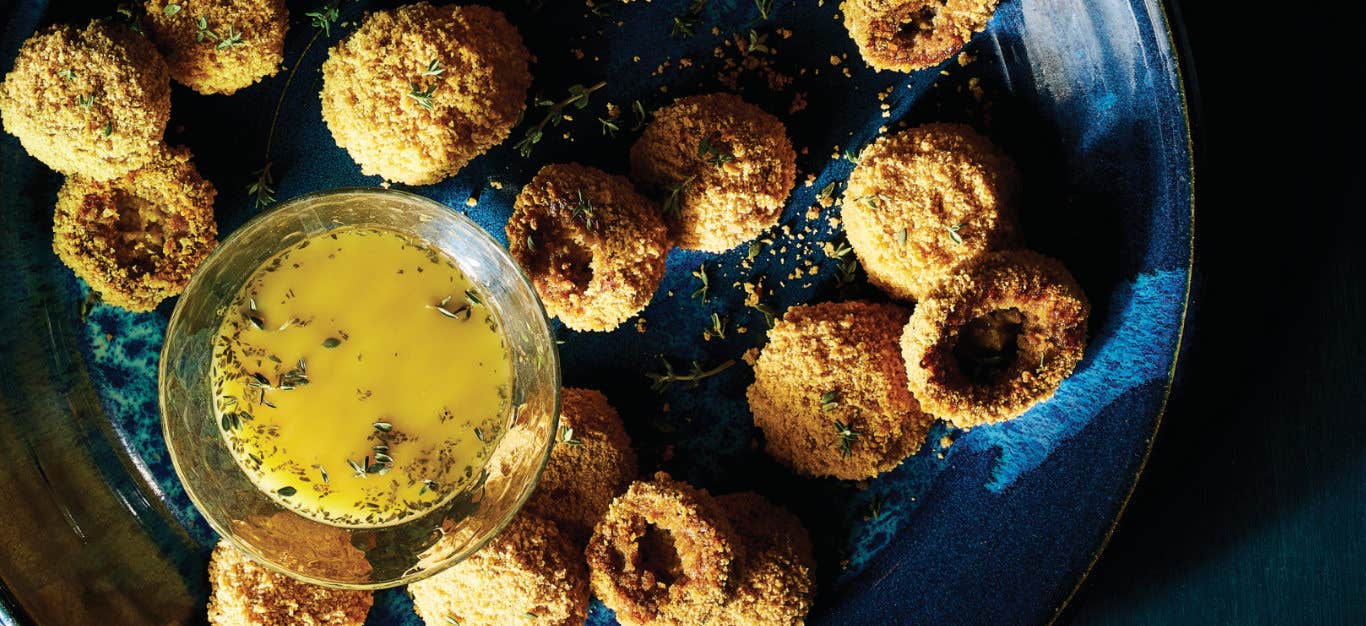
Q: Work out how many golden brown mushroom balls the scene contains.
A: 15